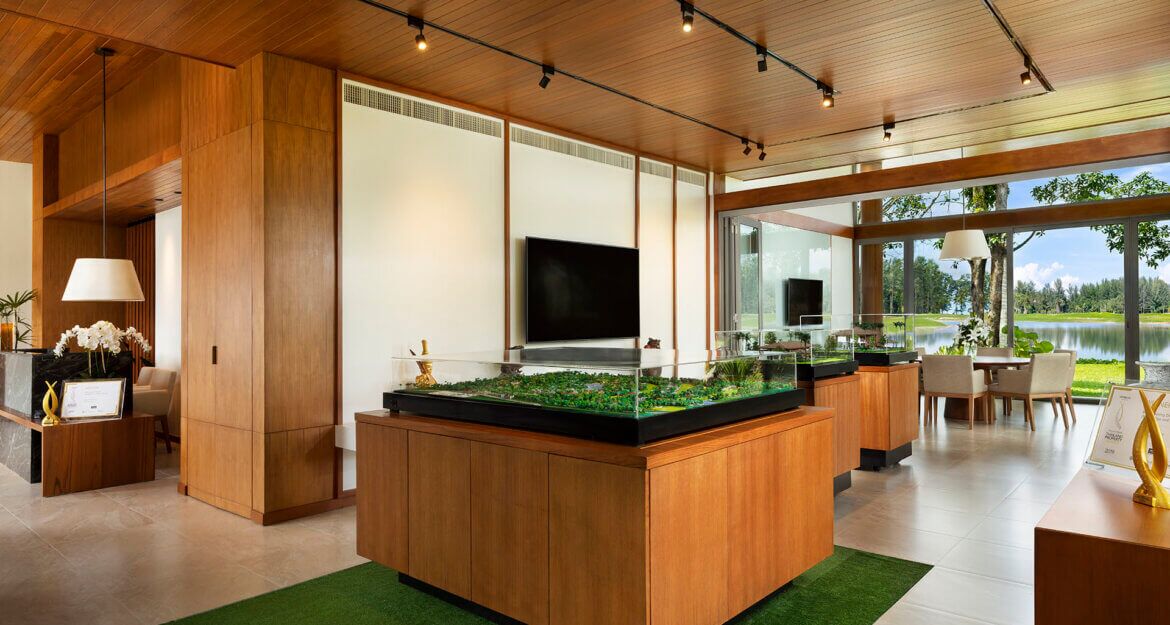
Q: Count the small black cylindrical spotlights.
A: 9